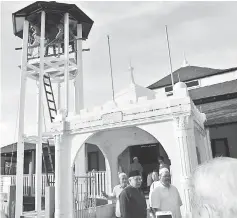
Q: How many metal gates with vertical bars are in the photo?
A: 1